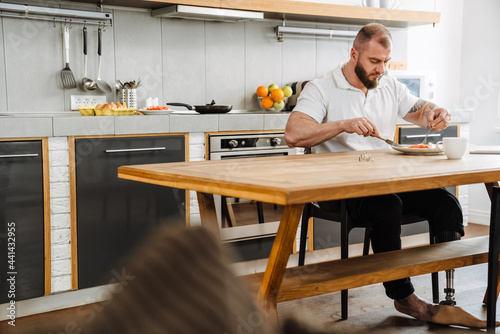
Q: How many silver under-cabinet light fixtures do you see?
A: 2